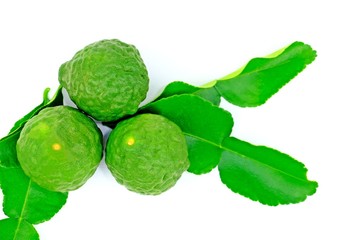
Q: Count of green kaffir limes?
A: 3